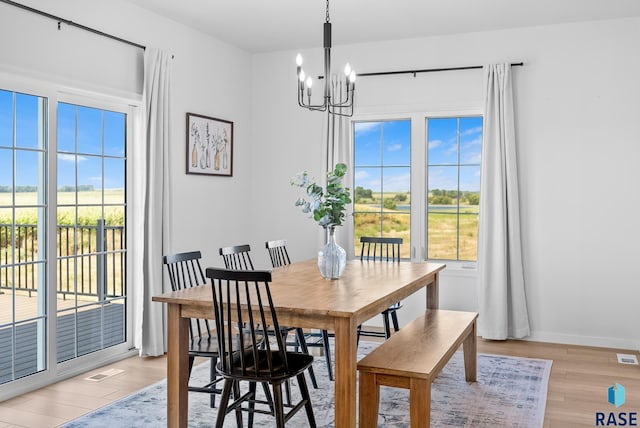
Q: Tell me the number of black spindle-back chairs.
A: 5